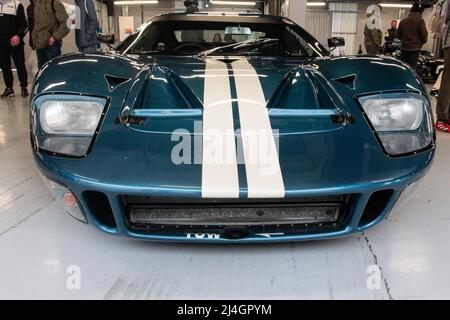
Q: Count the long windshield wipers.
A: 1